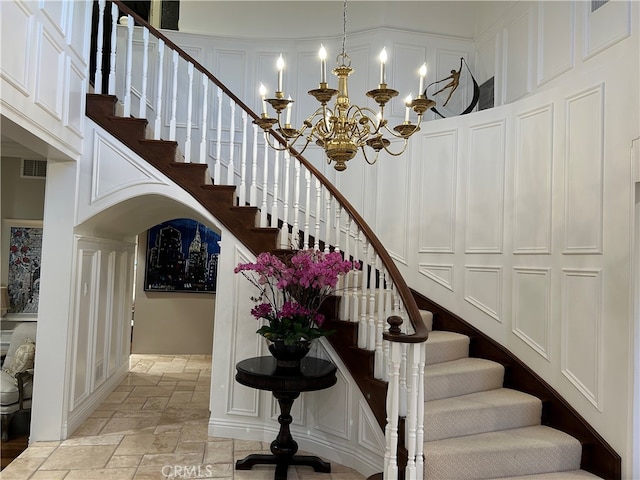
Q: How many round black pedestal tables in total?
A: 1